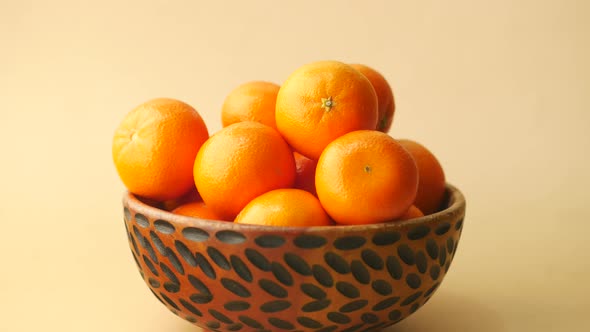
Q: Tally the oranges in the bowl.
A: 11